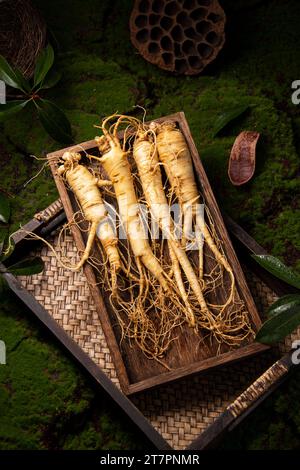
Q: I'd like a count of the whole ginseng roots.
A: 4